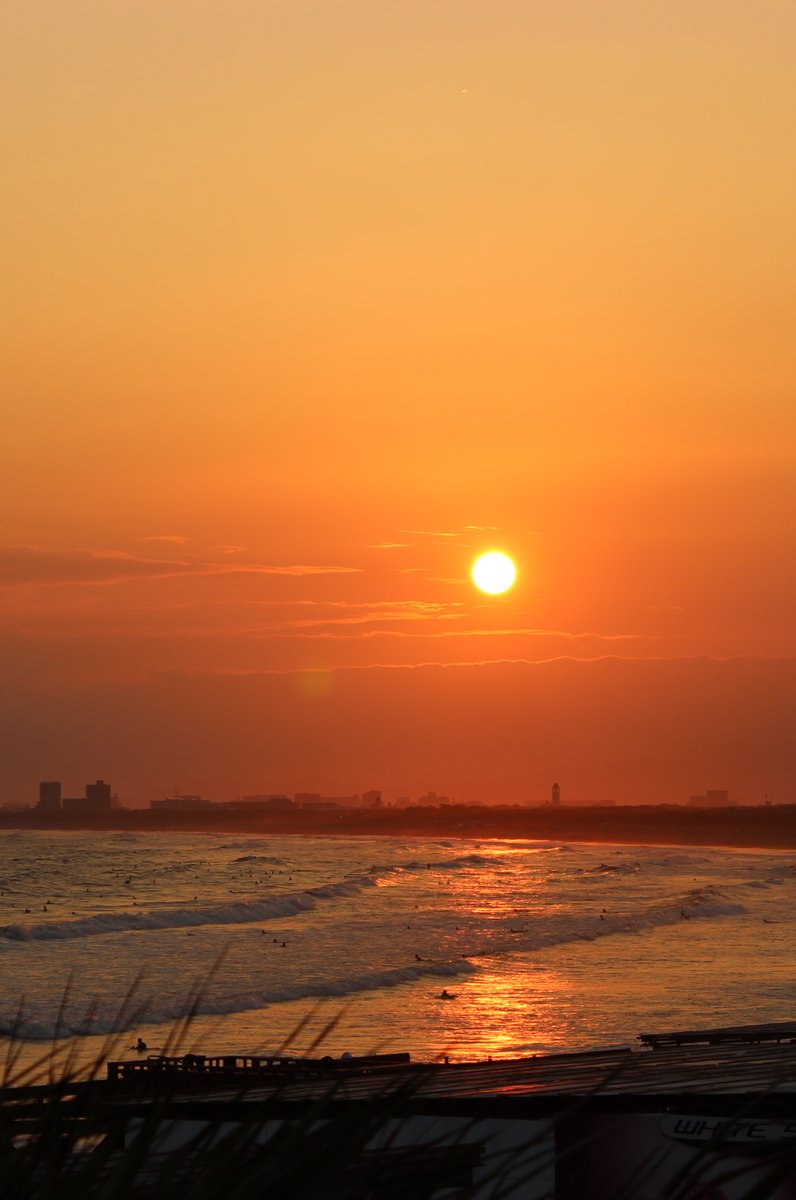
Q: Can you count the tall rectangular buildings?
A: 2